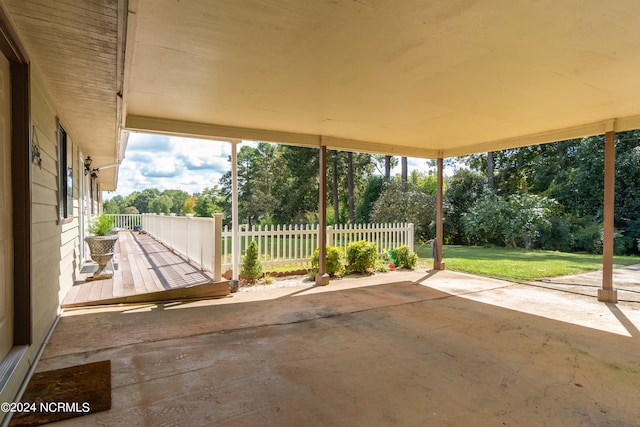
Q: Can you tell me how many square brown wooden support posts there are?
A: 3